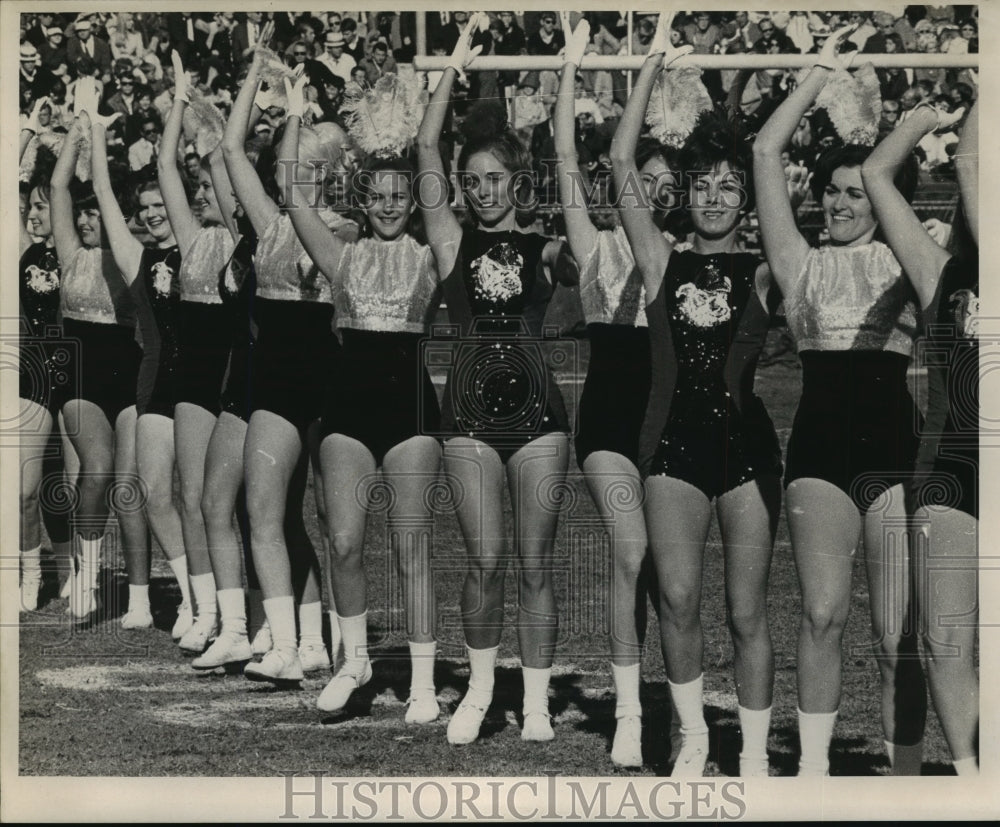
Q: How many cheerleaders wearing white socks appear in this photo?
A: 12